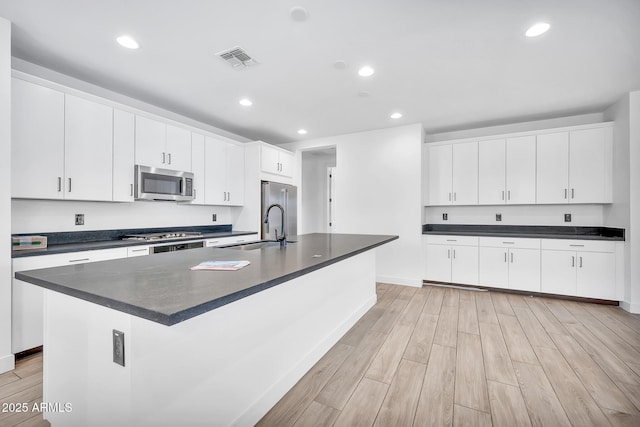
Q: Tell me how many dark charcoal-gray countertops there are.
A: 3